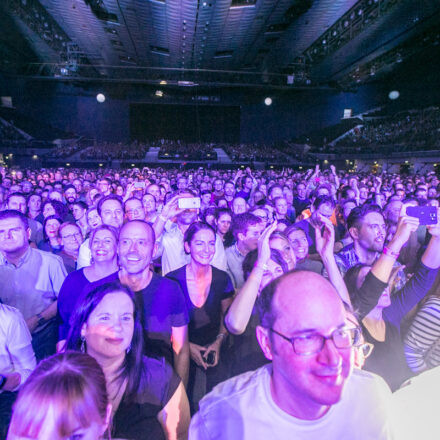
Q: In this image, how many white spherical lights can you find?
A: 3